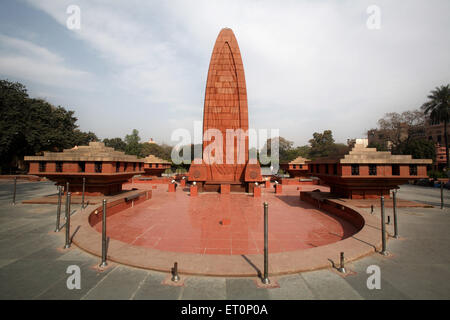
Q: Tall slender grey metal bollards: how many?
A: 10